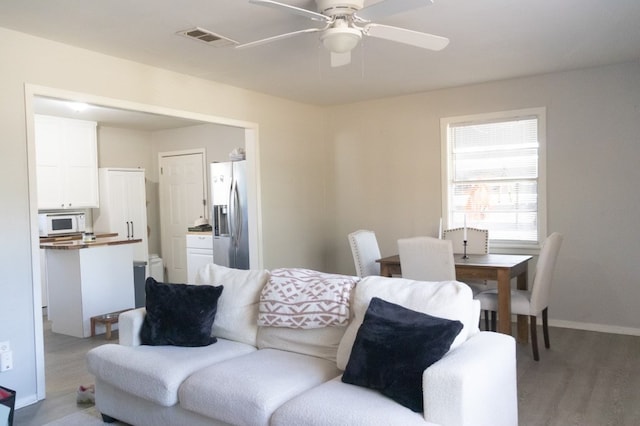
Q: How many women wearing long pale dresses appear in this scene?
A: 0